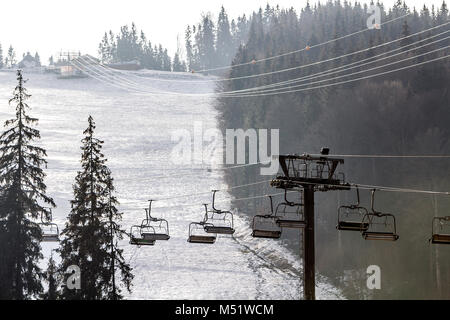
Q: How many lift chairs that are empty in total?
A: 10